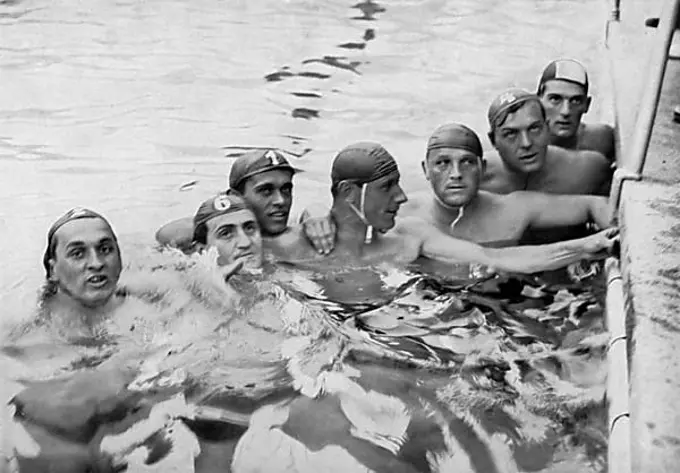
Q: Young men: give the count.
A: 7